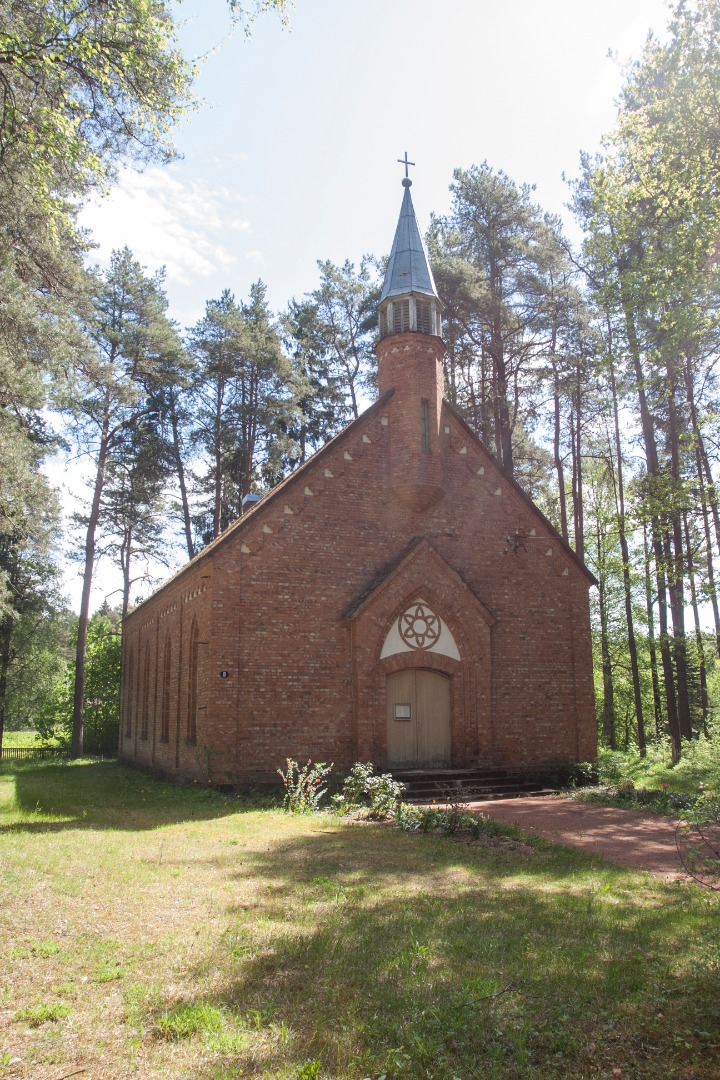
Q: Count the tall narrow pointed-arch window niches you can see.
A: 4